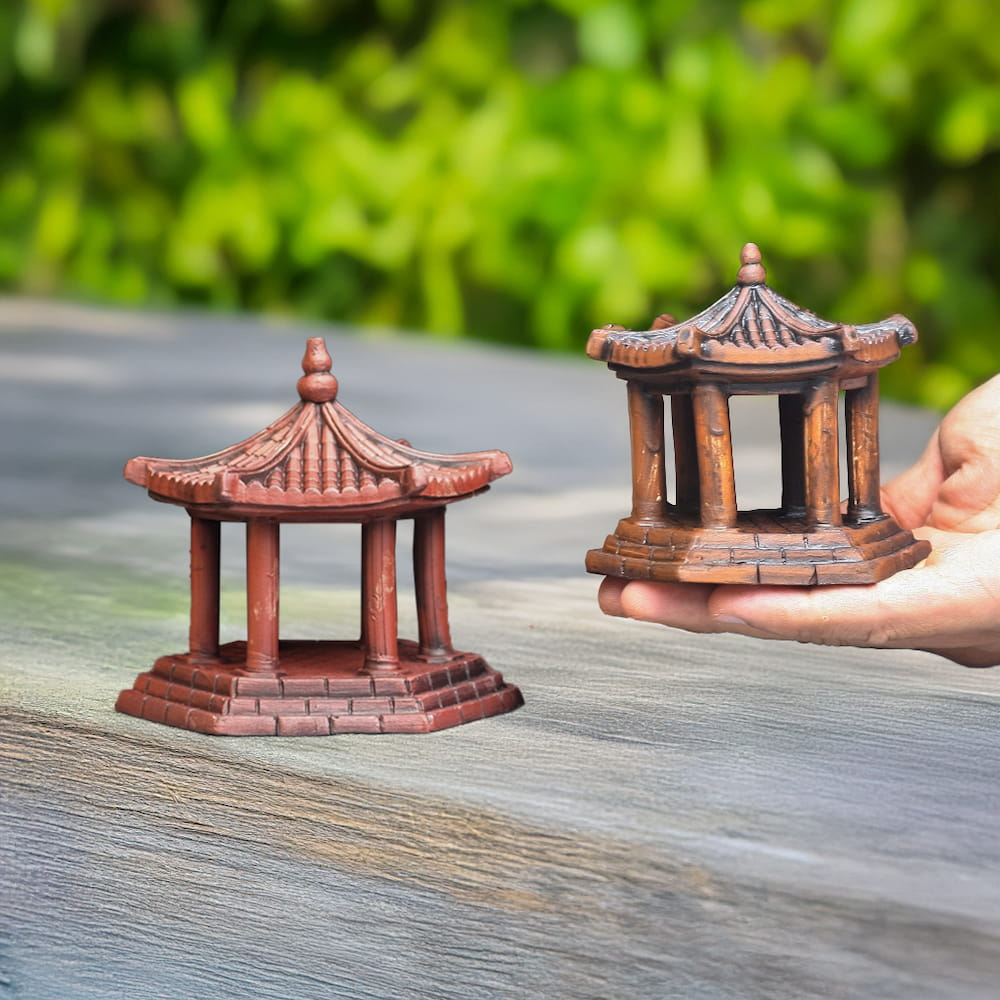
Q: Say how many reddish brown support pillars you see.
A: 4